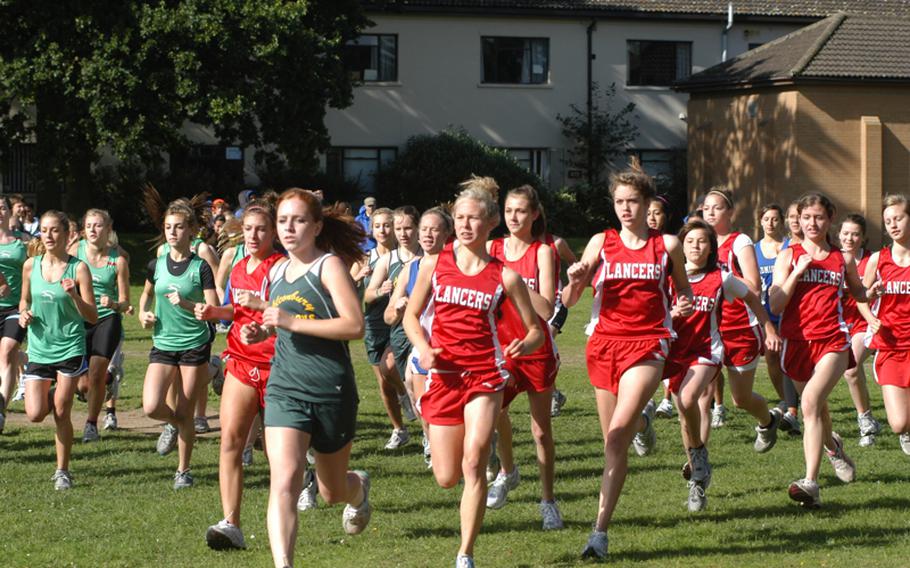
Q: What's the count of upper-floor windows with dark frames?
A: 3